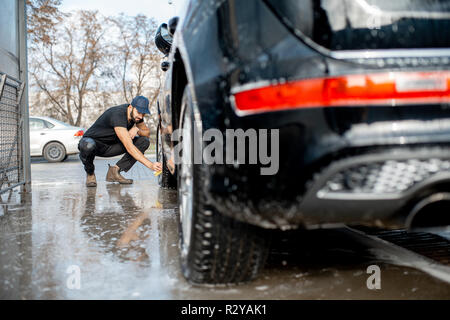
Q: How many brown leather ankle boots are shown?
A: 2